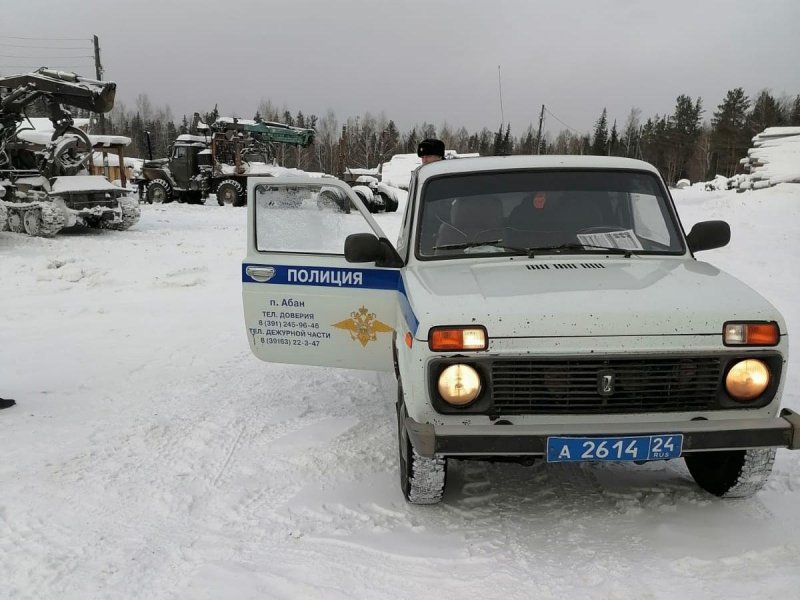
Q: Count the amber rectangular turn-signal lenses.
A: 2